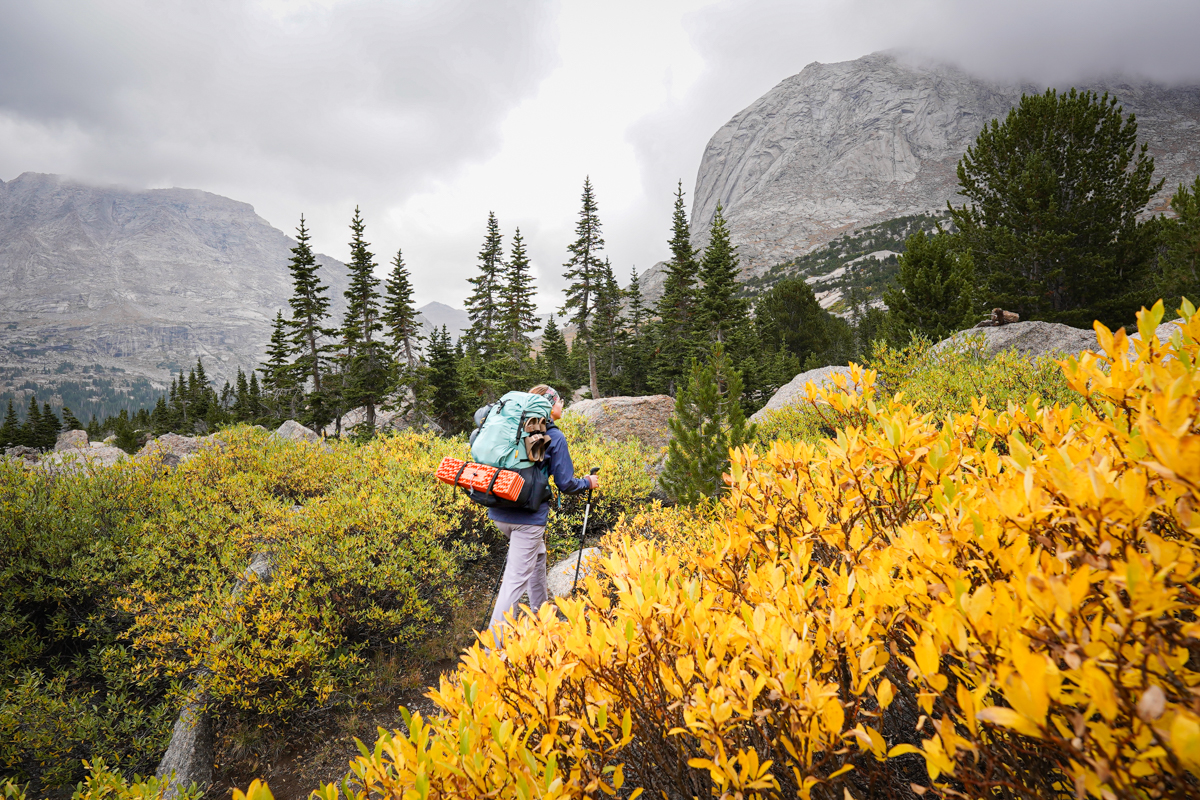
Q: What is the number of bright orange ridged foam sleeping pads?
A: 1